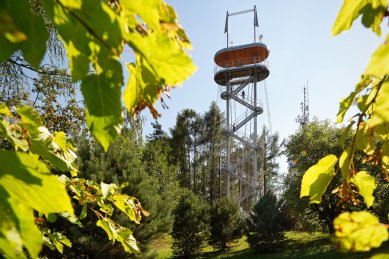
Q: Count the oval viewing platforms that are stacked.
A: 2